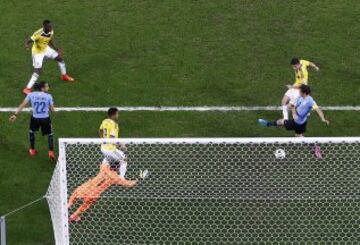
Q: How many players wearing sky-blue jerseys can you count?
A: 2